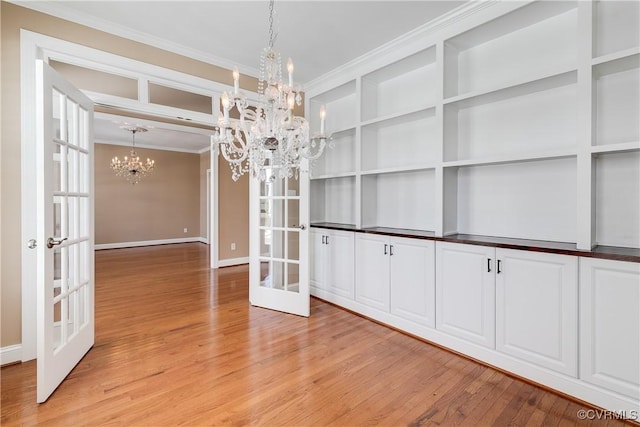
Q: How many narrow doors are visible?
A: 2